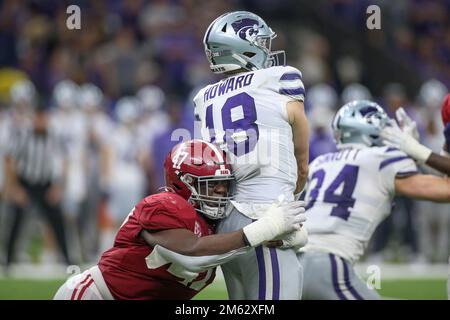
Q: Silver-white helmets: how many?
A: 2